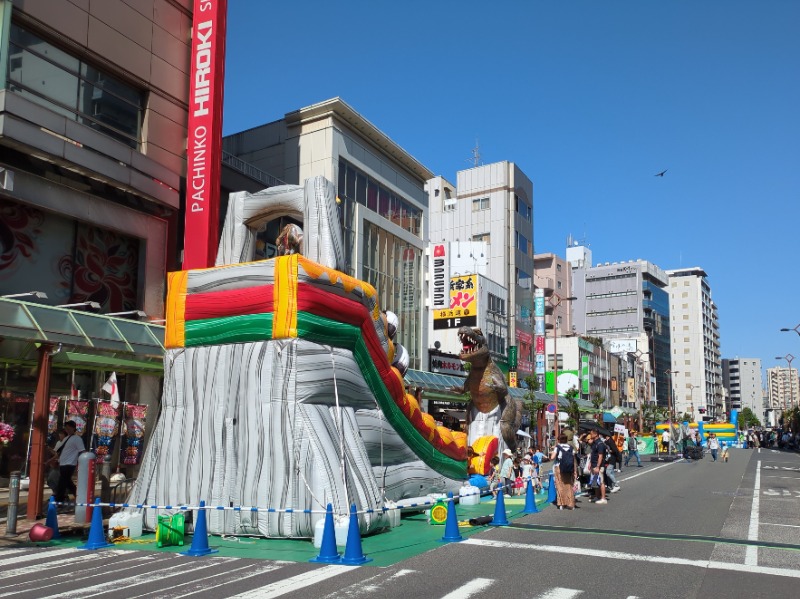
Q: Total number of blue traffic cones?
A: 9